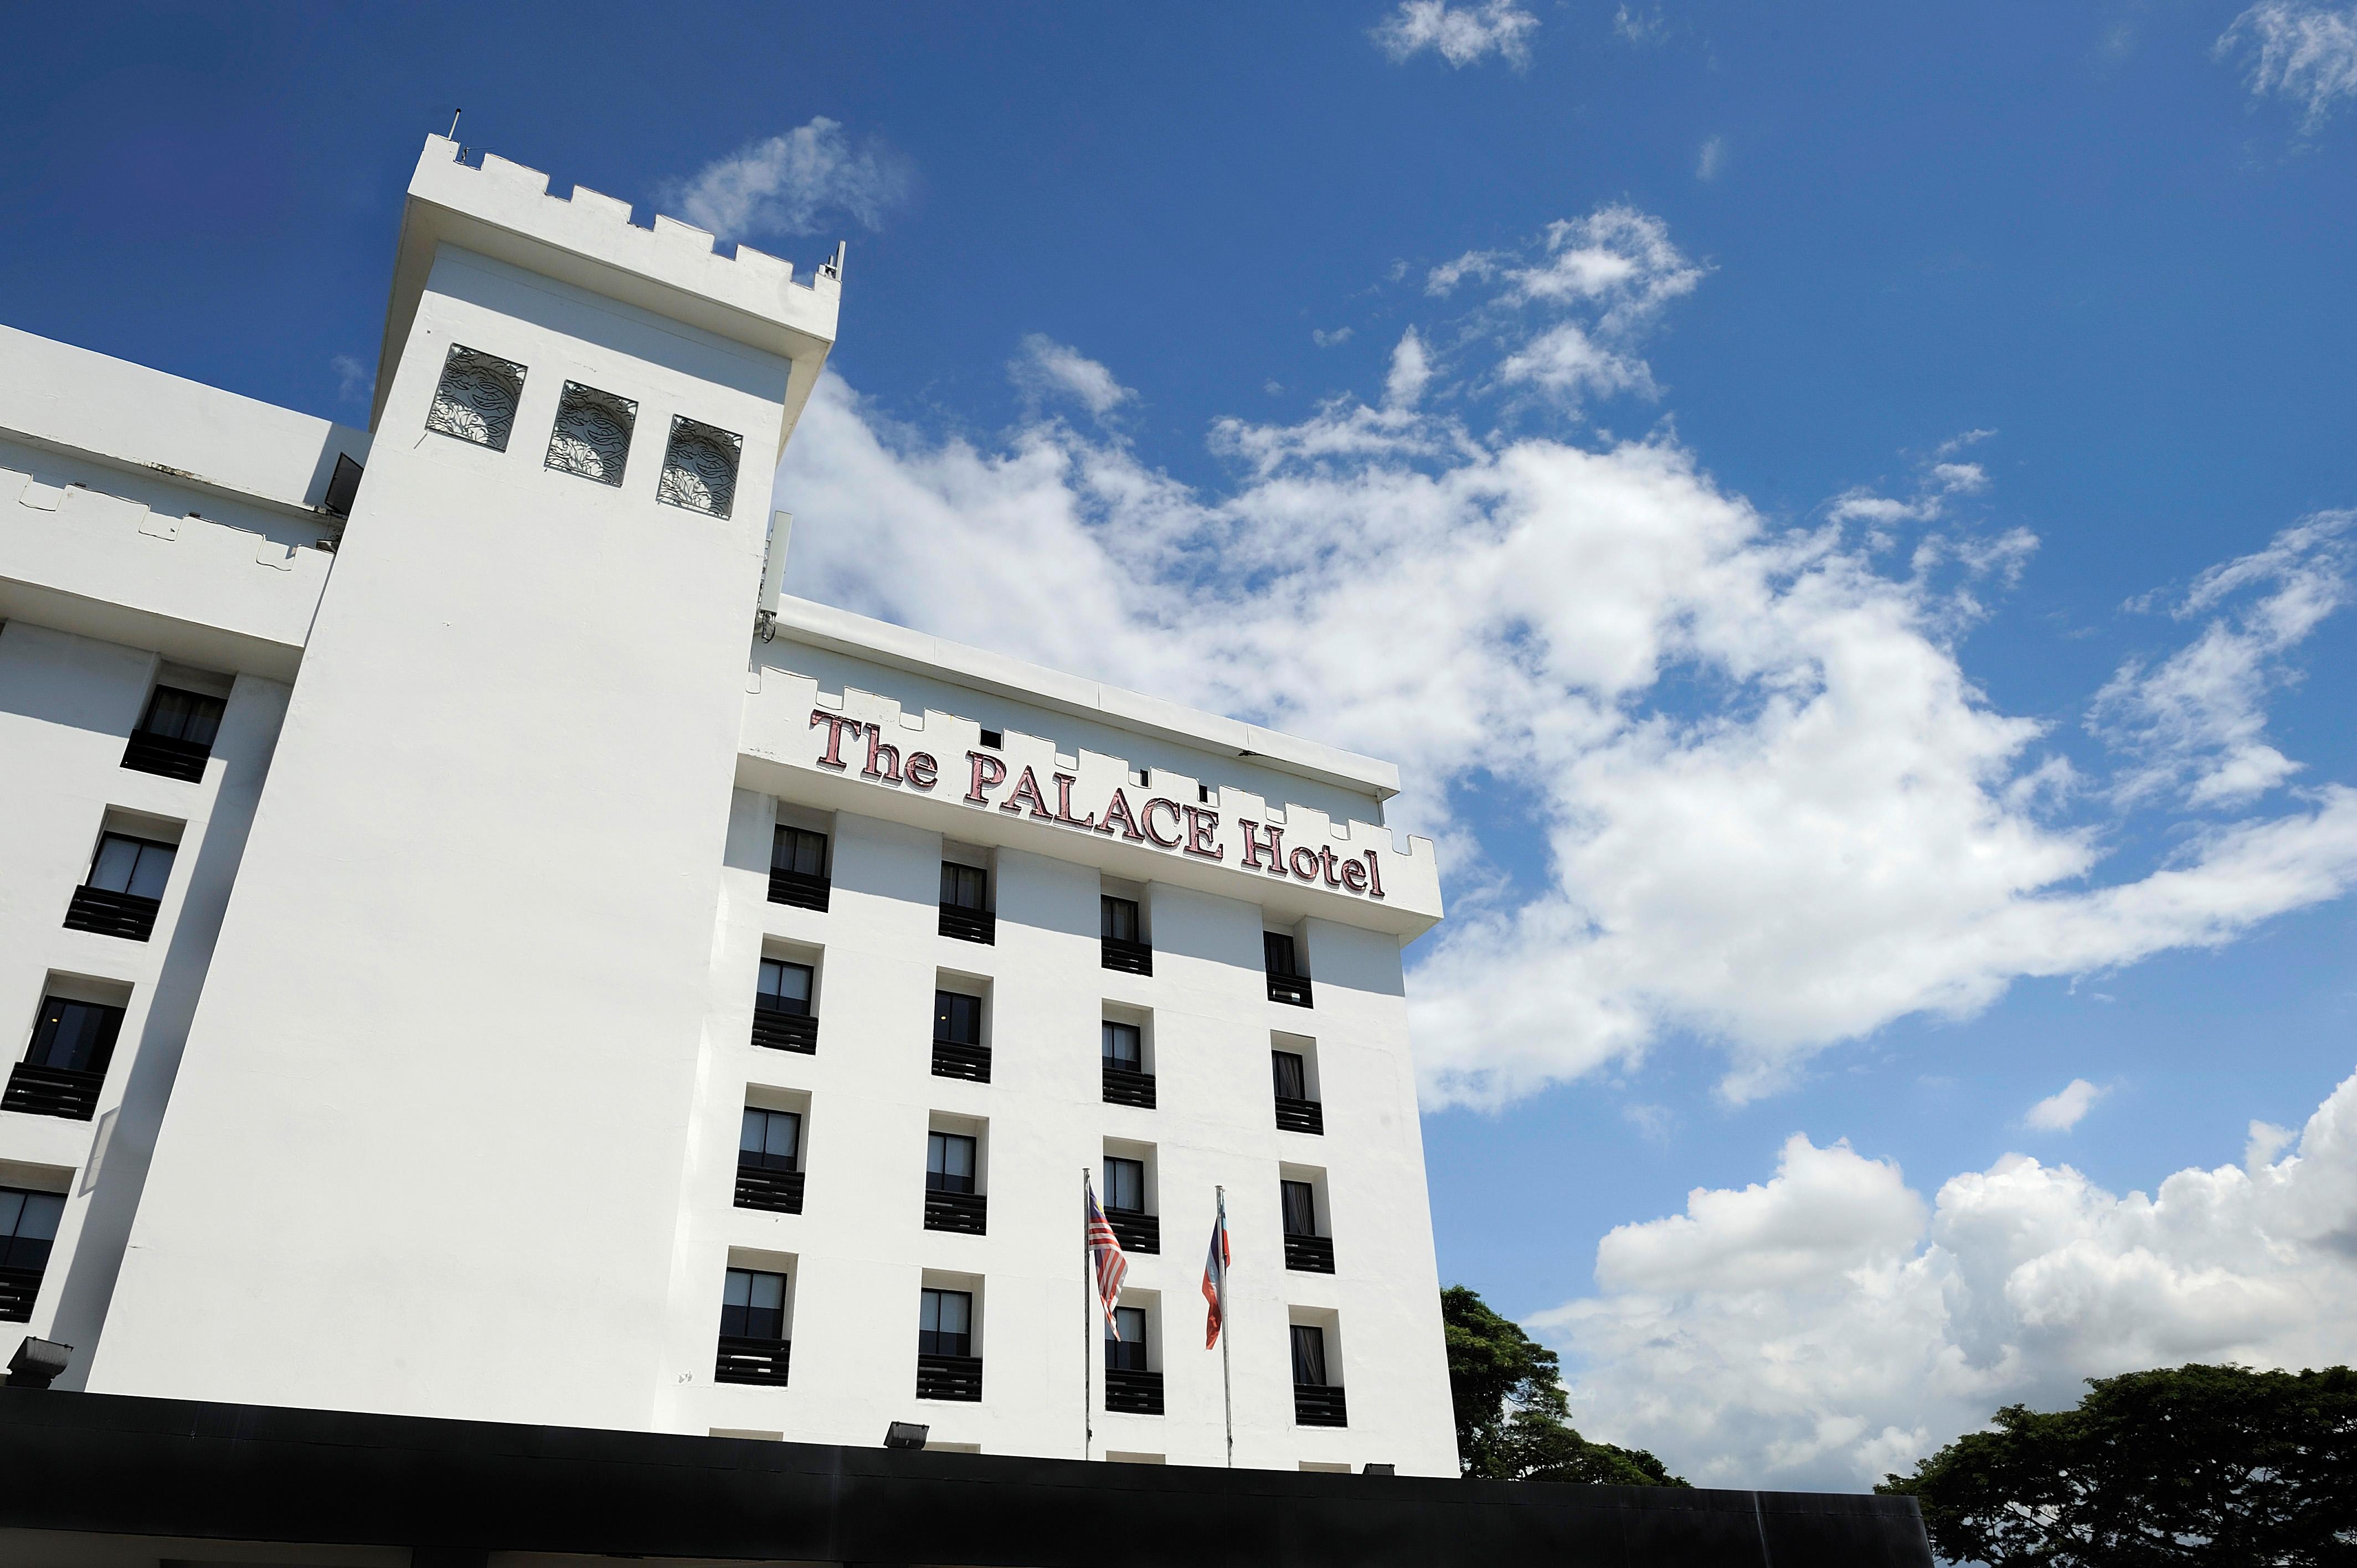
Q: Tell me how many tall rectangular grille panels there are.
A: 3